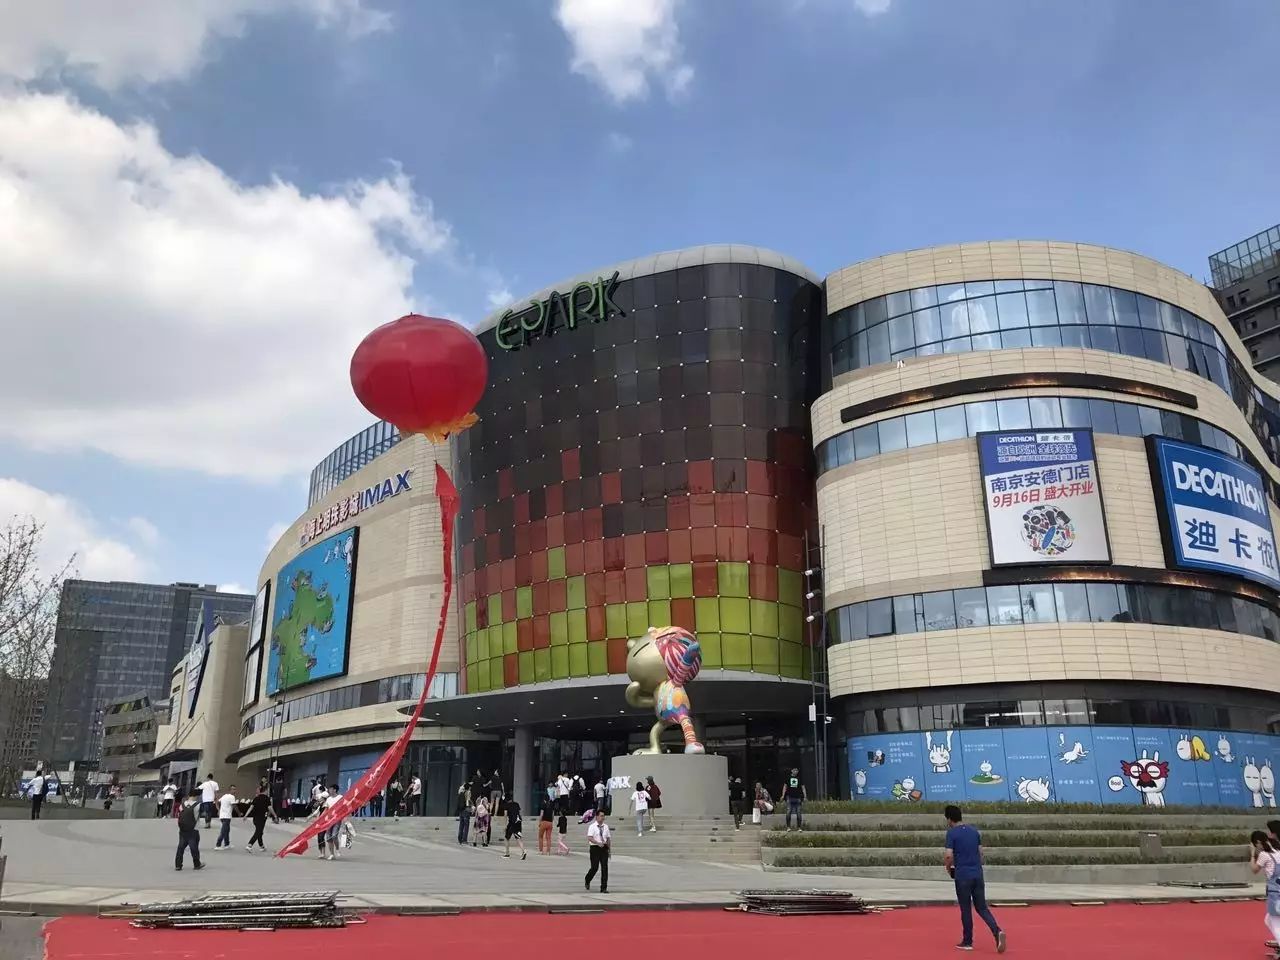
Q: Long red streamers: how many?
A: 1